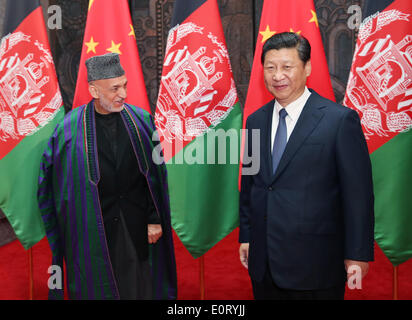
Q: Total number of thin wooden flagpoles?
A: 3